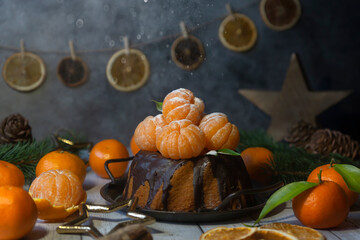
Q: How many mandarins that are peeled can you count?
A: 5